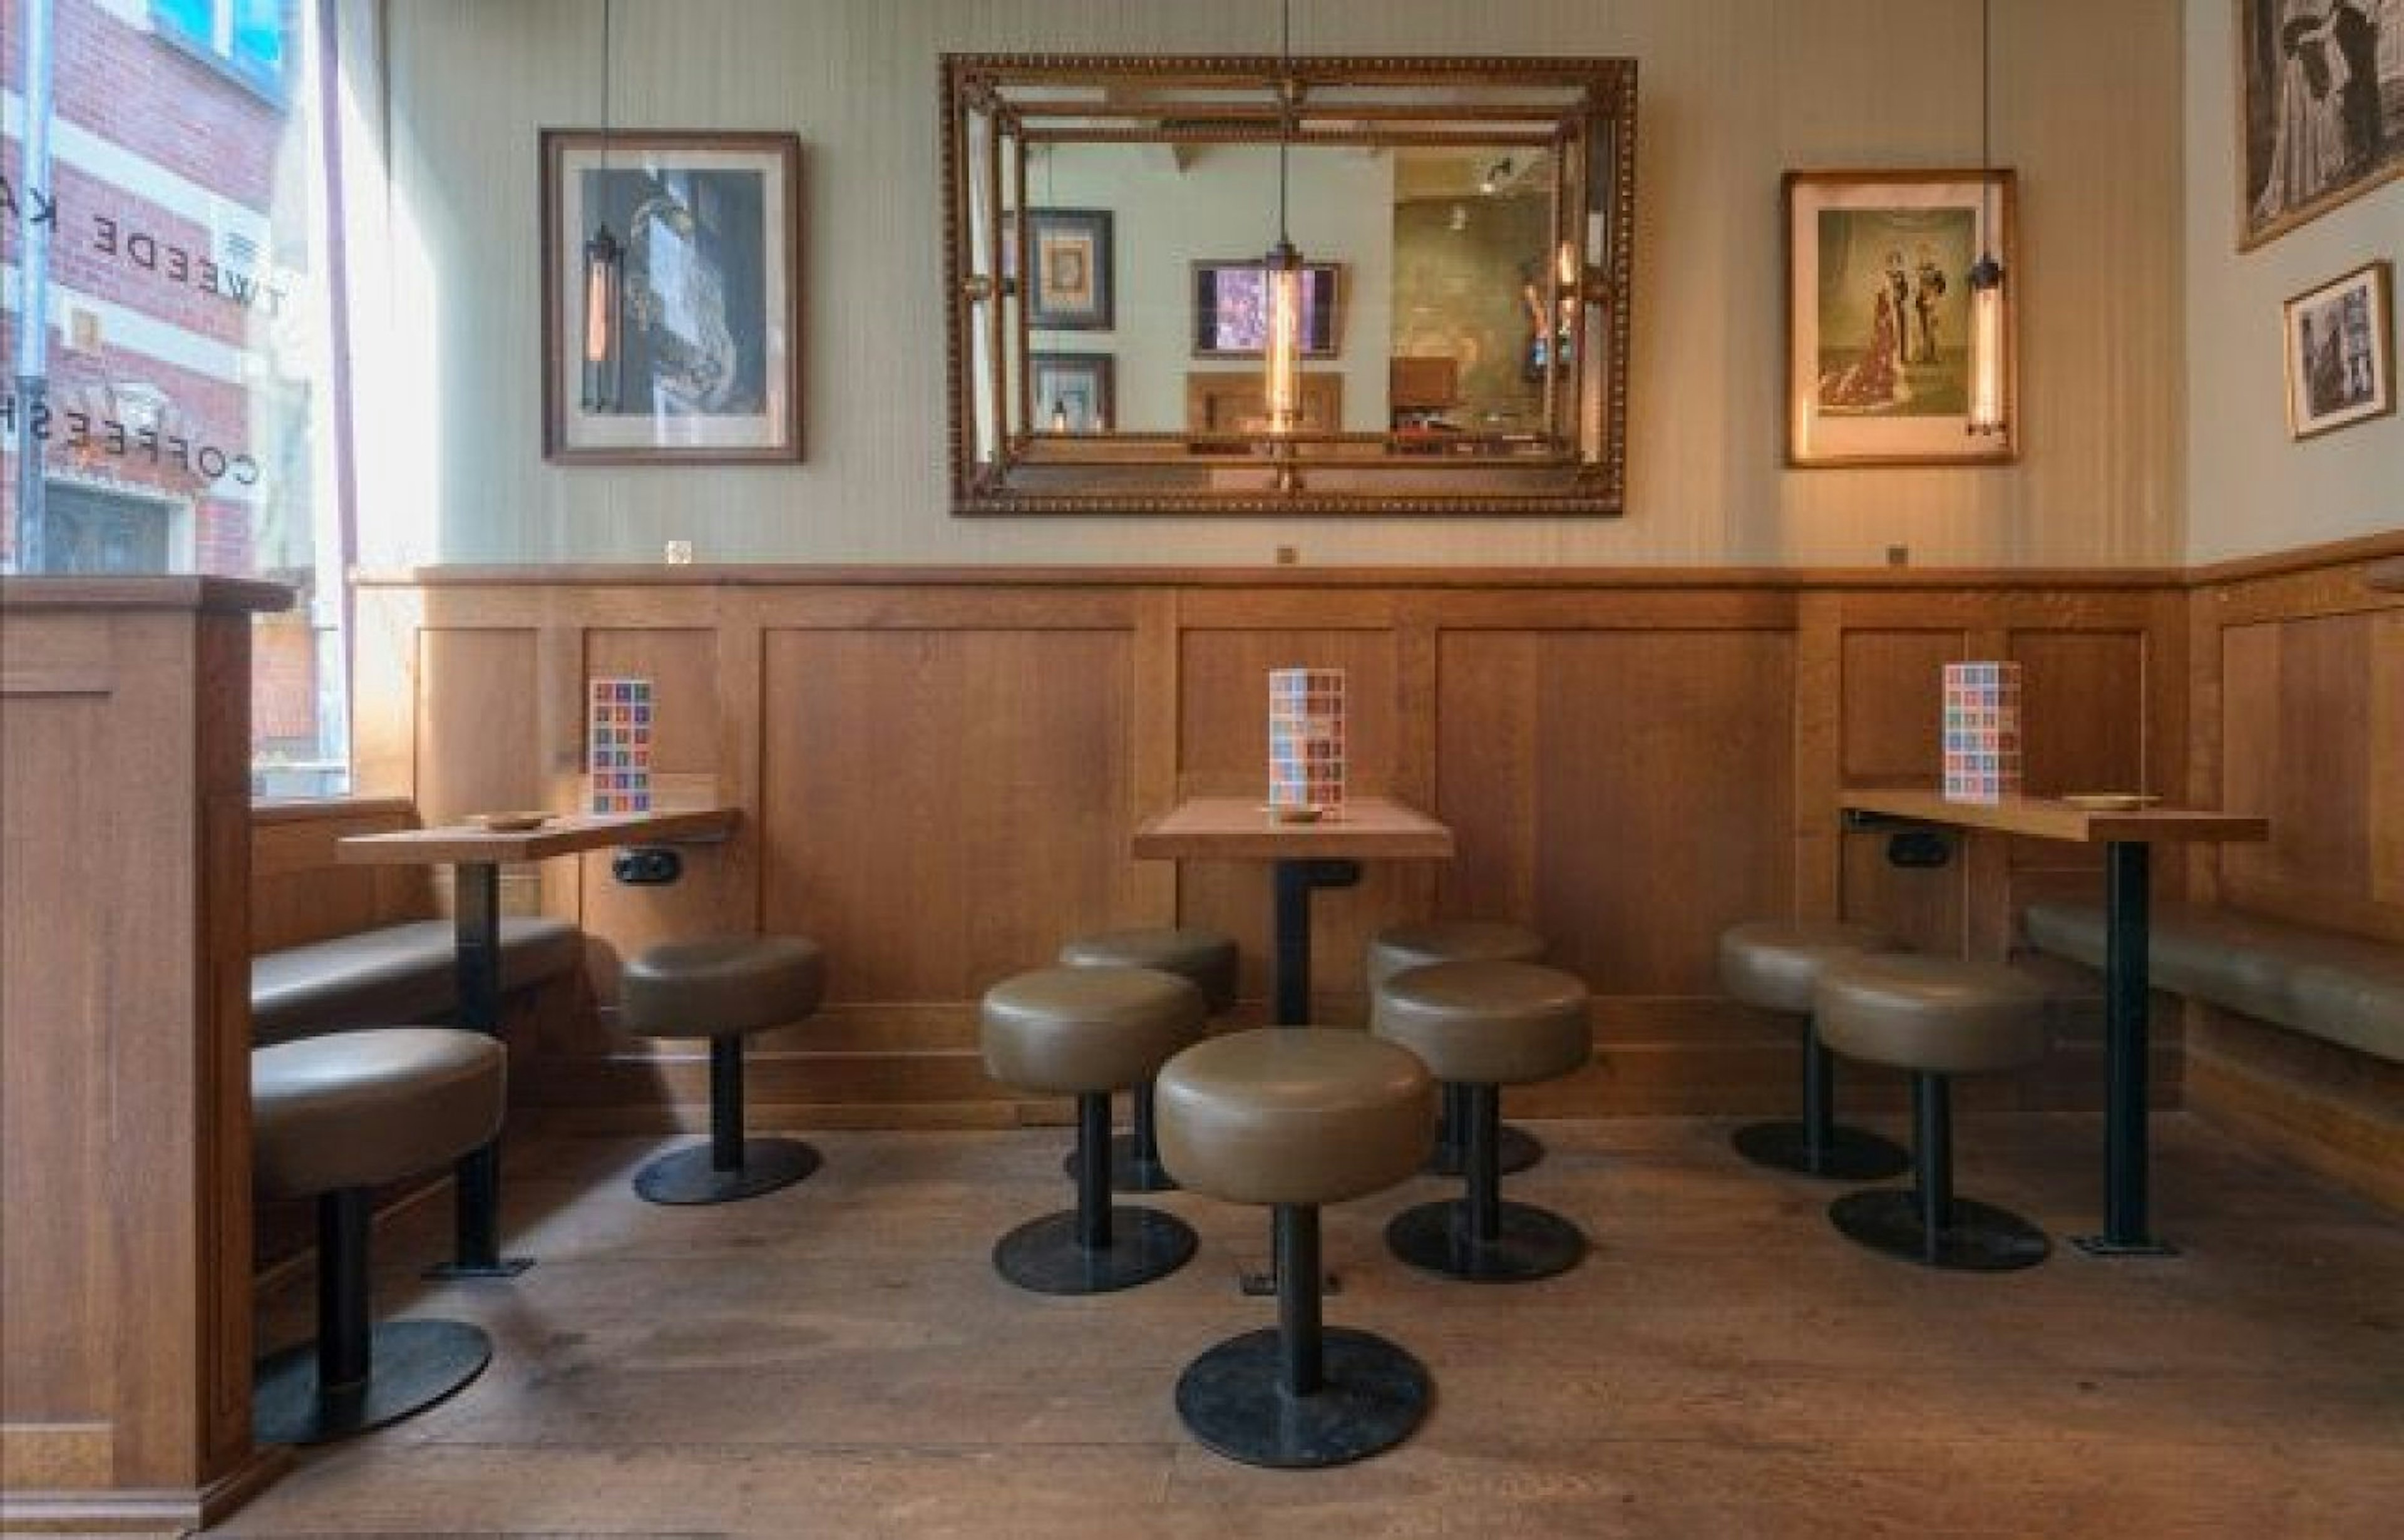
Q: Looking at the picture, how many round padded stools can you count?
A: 9